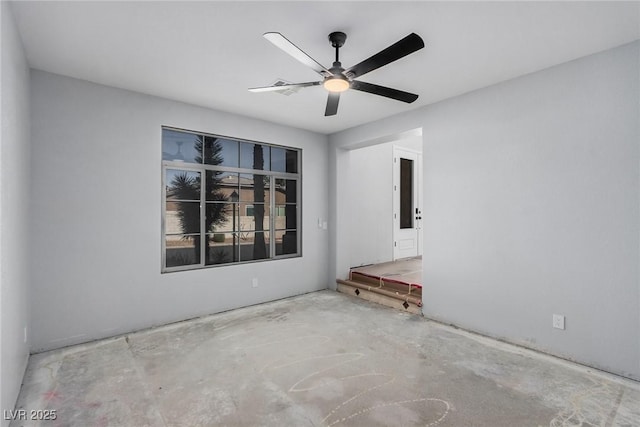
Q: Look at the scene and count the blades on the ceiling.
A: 5